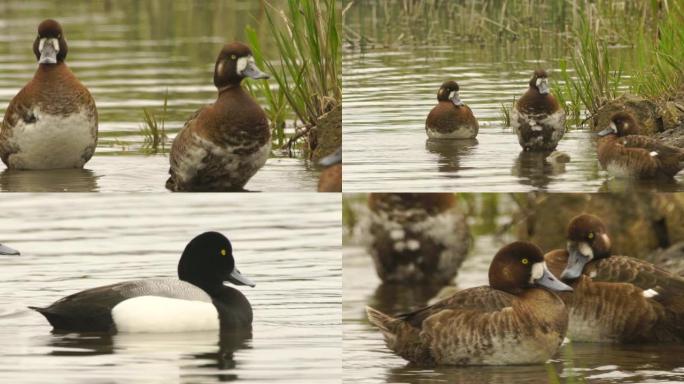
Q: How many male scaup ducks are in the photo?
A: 1